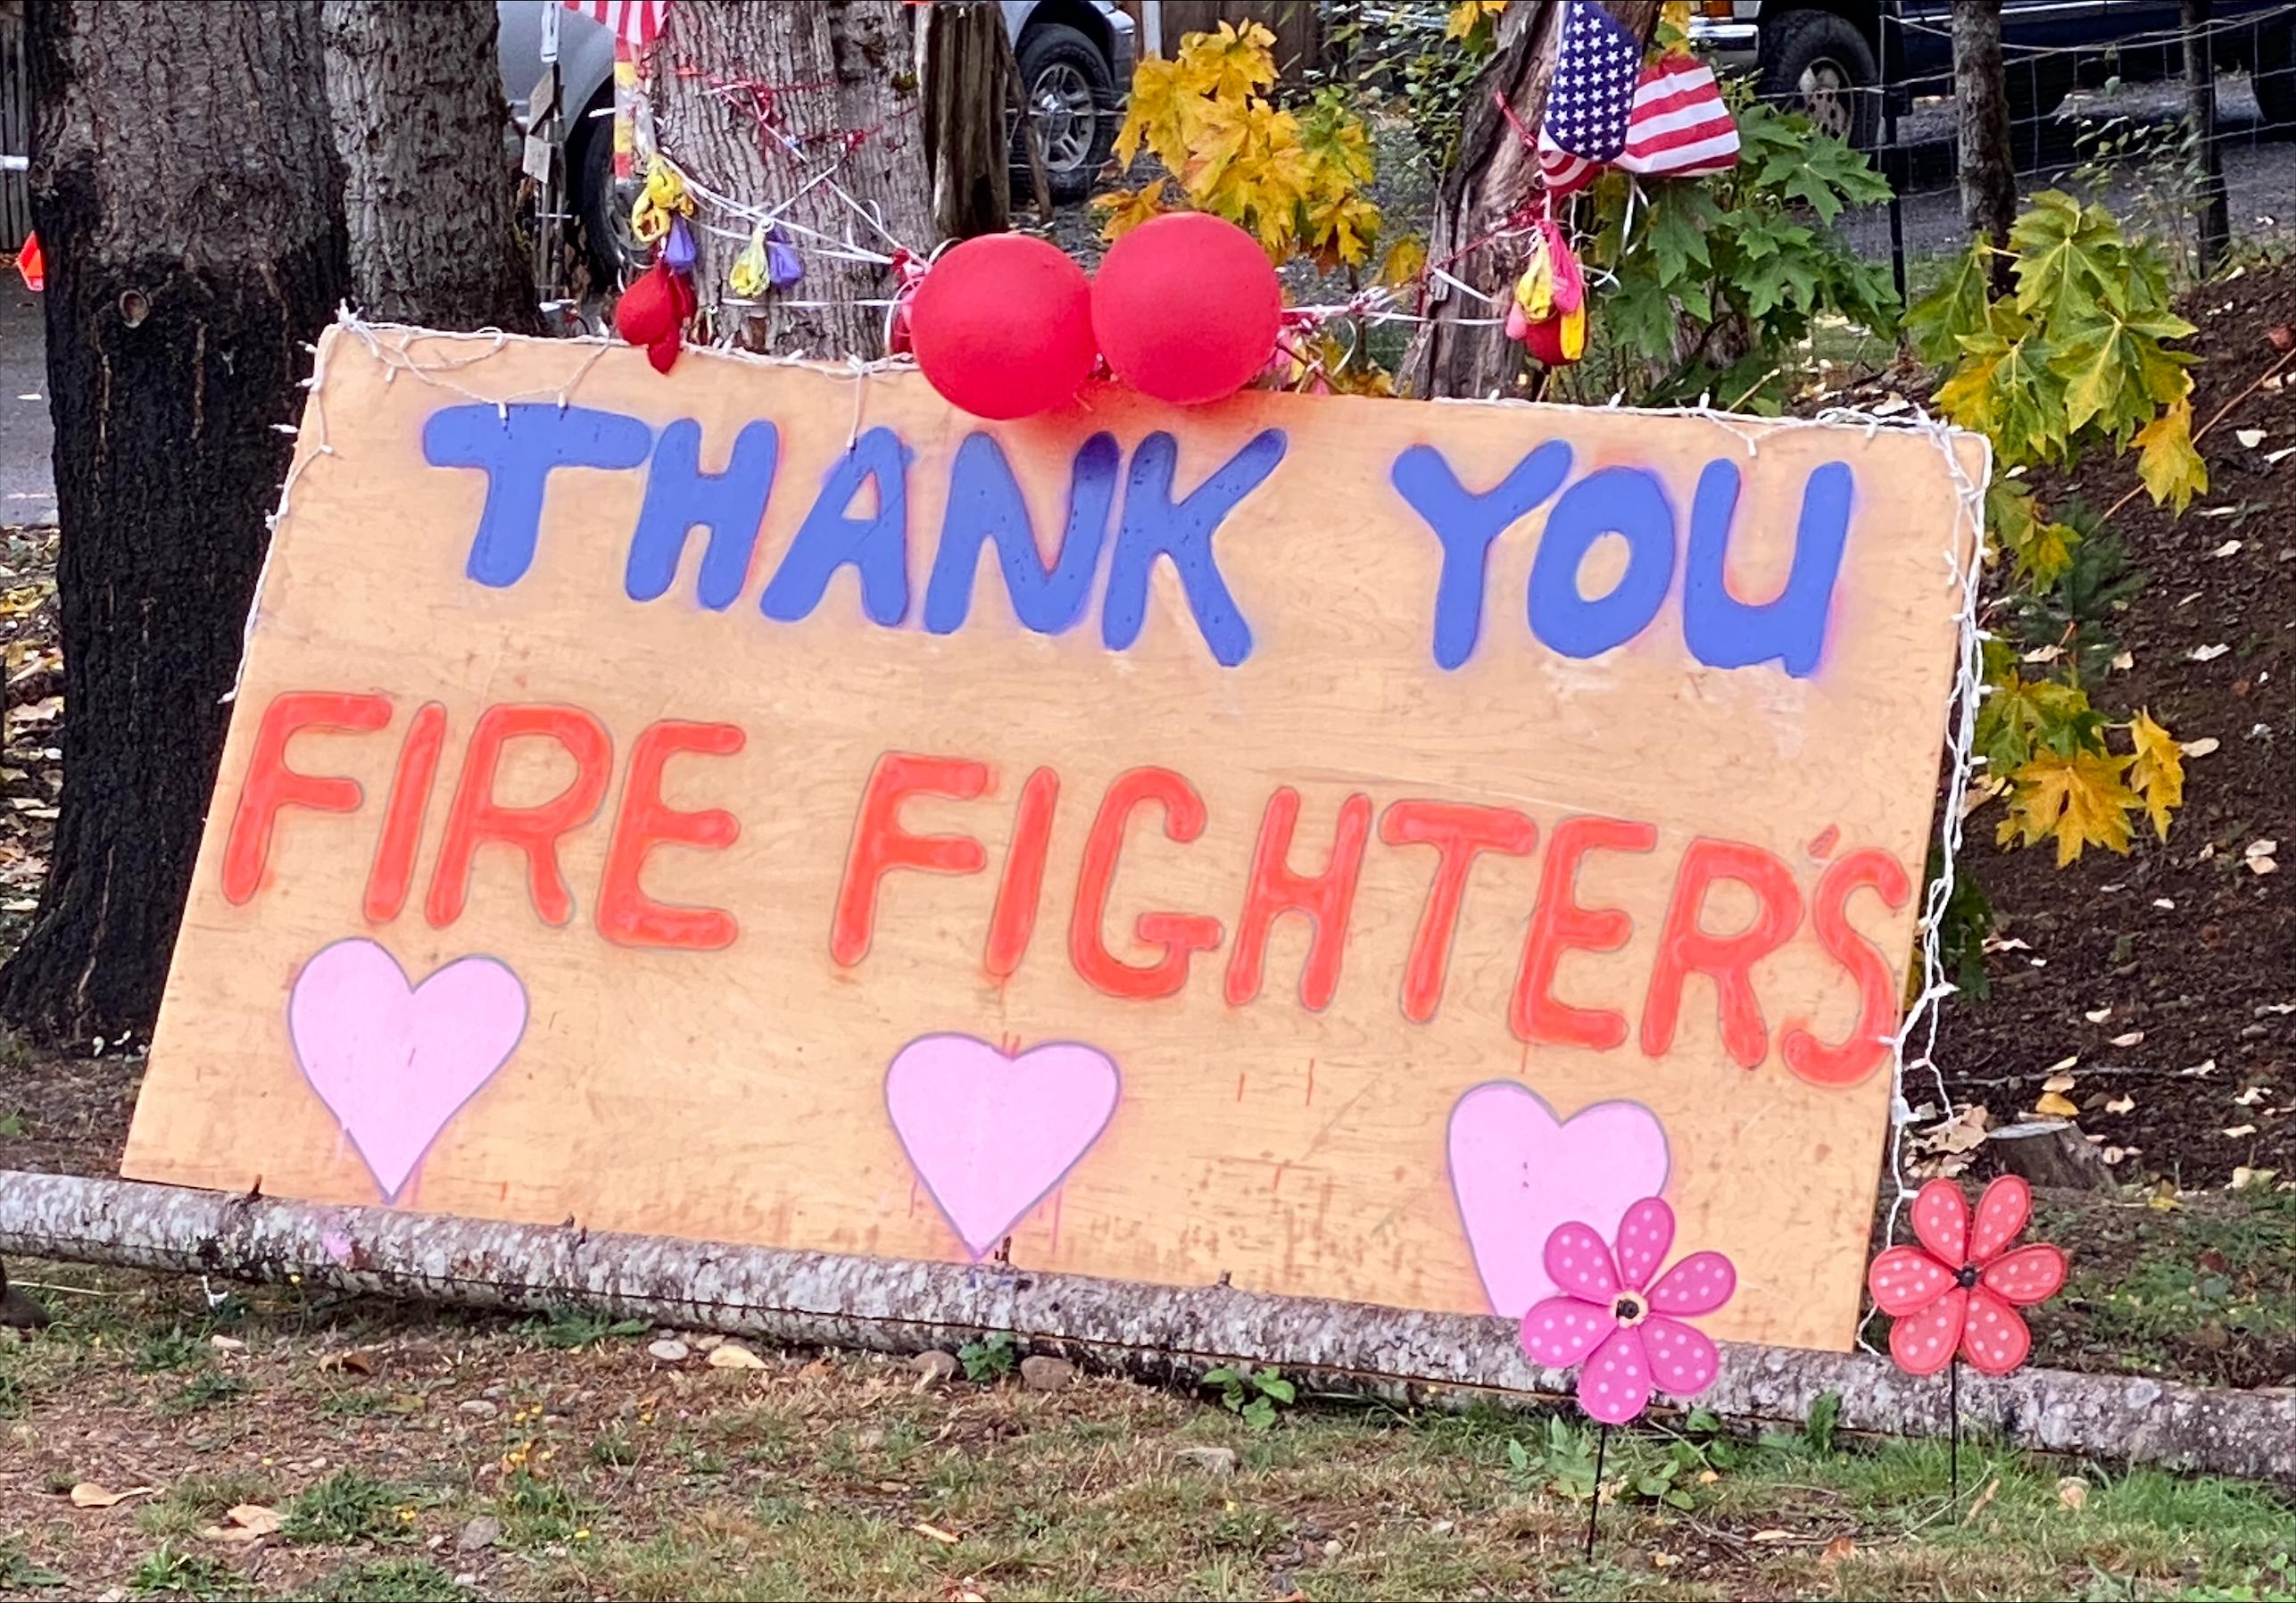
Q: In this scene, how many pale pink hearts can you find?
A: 3